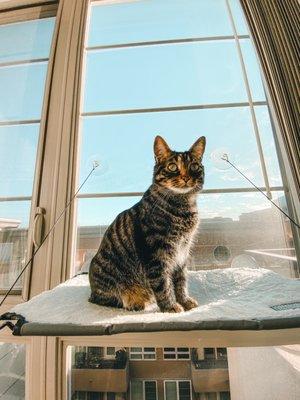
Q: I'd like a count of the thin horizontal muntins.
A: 6